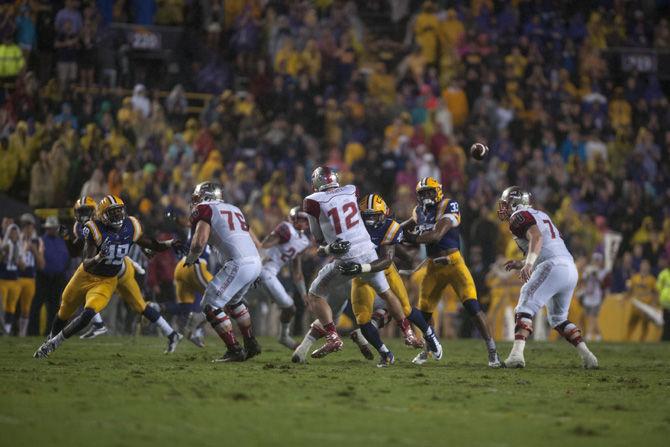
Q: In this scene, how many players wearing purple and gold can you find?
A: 5